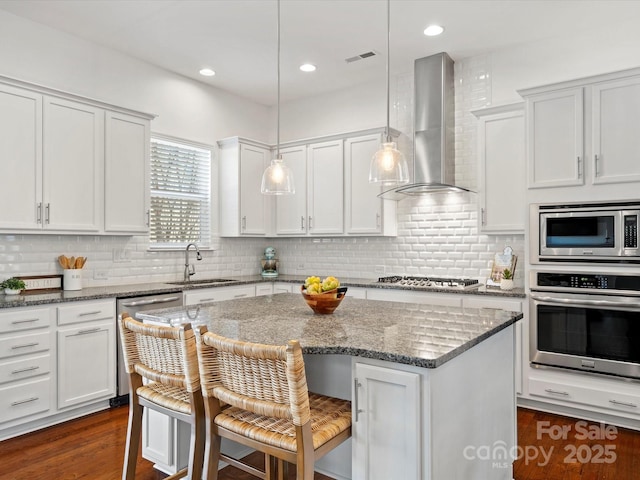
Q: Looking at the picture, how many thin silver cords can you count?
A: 2